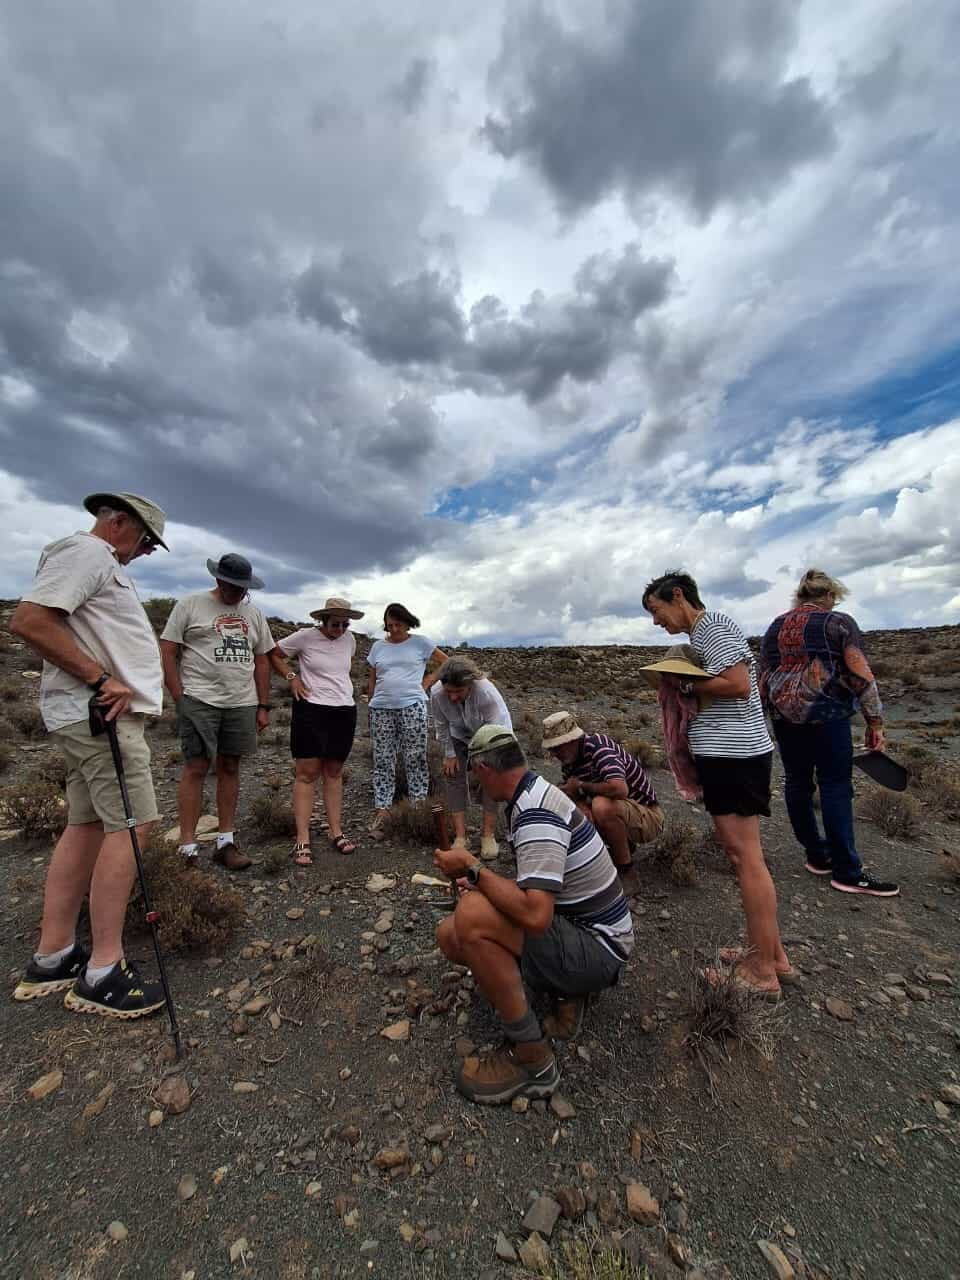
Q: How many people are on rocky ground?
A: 9